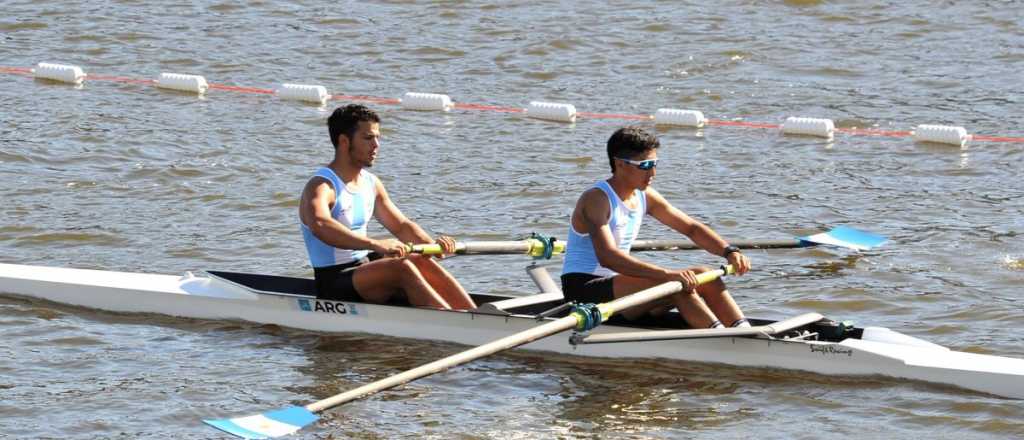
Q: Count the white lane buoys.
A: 8